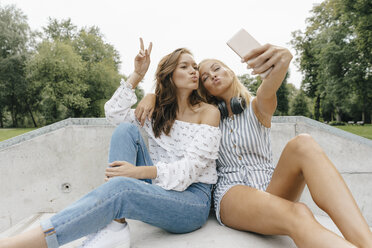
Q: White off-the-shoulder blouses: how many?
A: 1